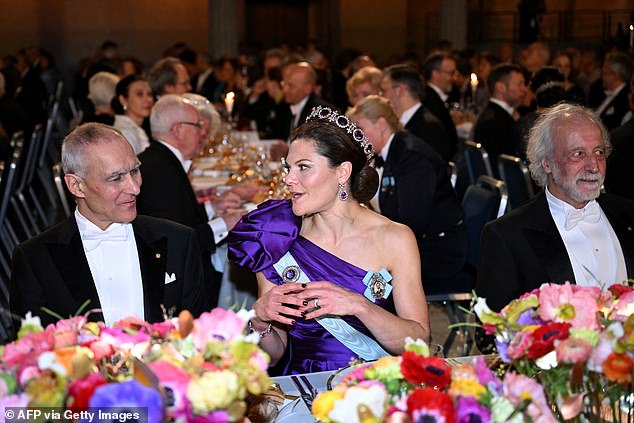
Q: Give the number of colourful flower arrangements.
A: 3